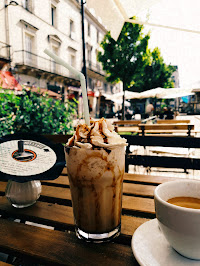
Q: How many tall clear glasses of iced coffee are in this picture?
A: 1